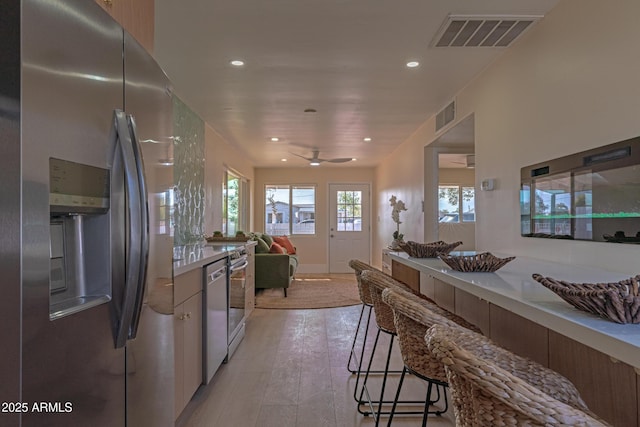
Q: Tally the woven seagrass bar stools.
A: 4